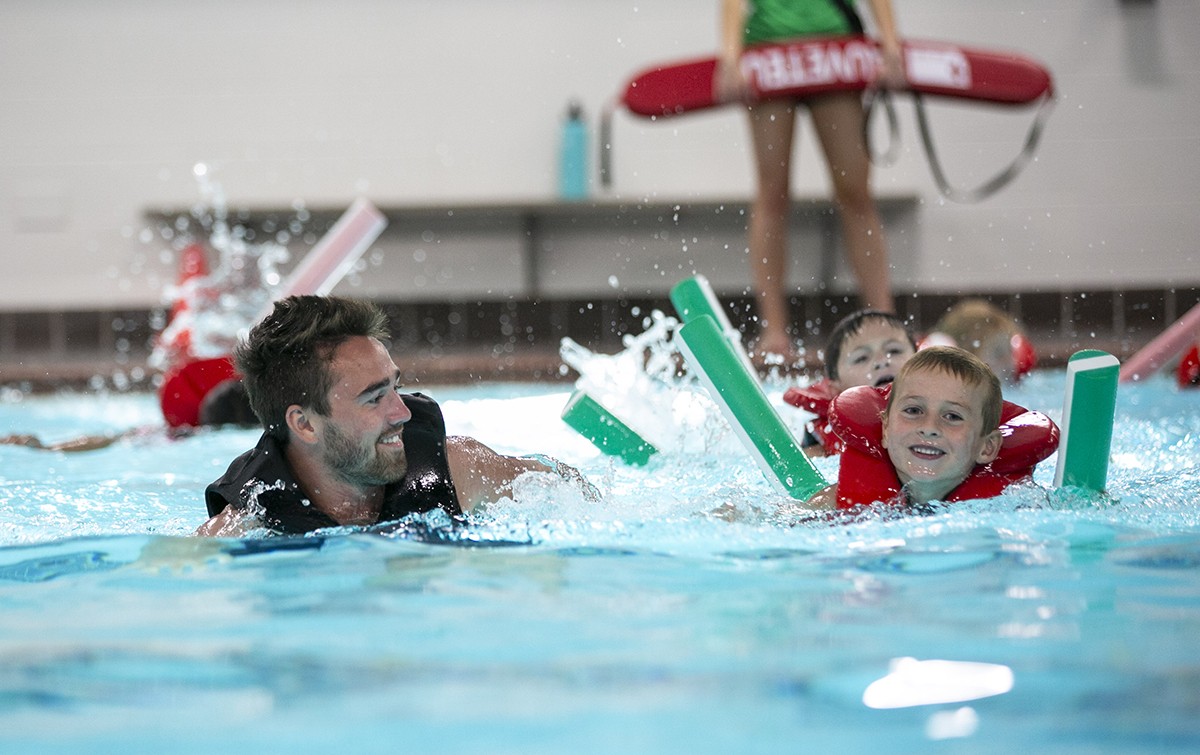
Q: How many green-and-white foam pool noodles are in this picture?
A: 4